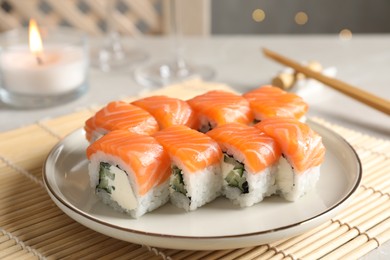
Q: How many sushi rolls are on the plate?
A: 8